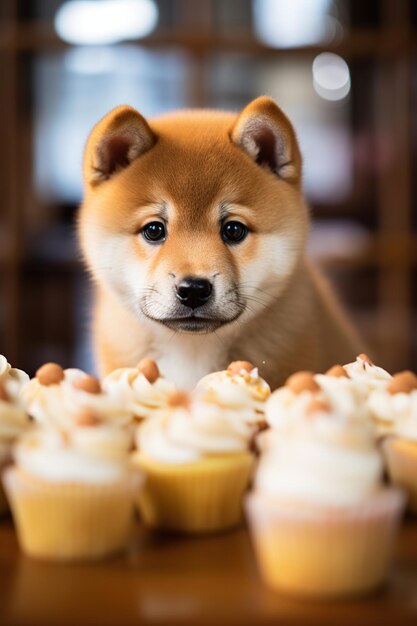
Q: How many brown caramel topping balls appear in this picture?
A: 12